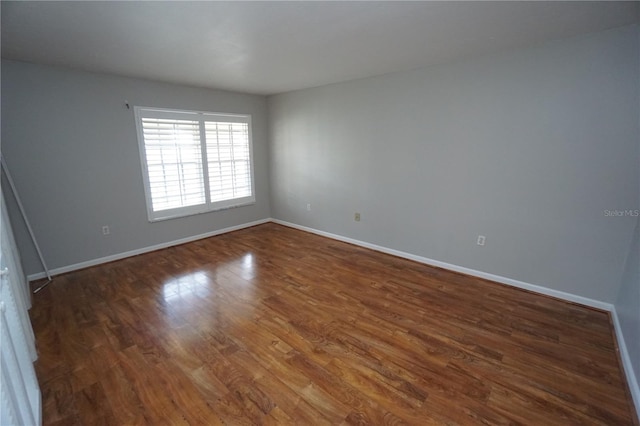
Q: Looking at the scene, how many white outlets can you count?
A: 3